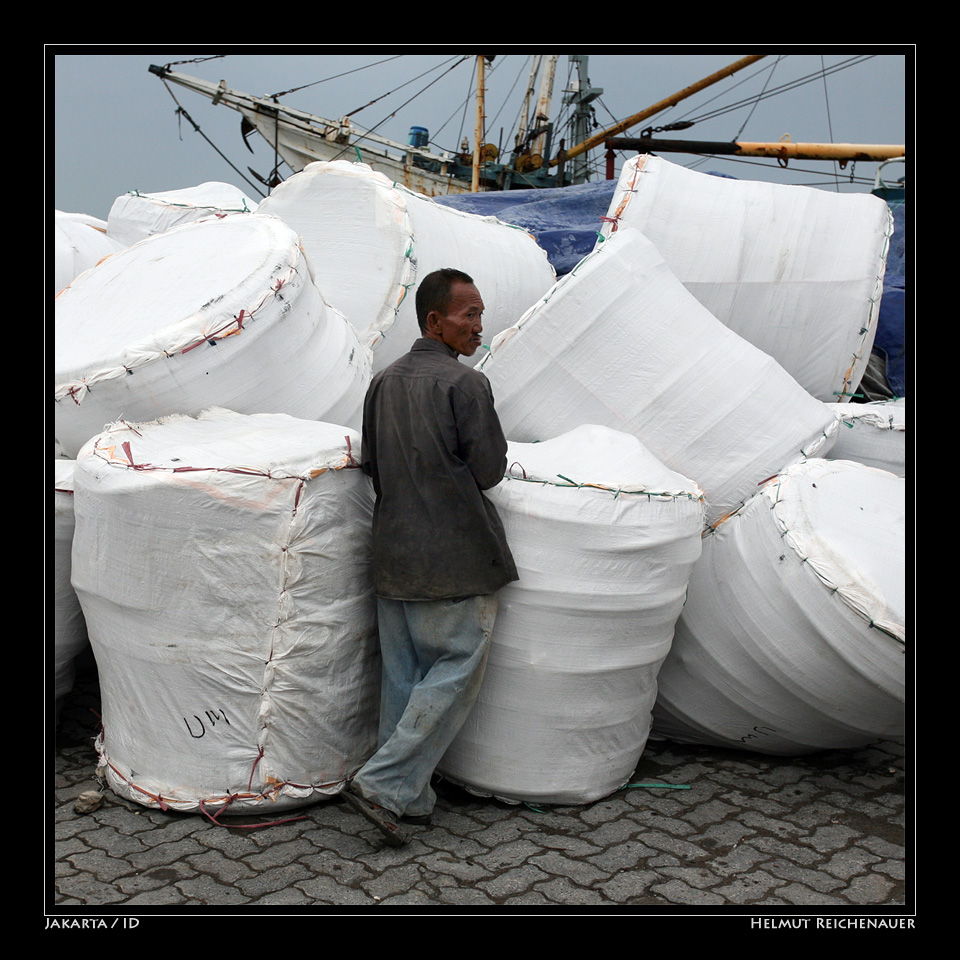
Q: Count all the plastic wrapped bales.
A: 11